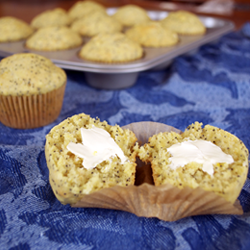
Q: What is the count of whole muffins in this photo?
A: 10